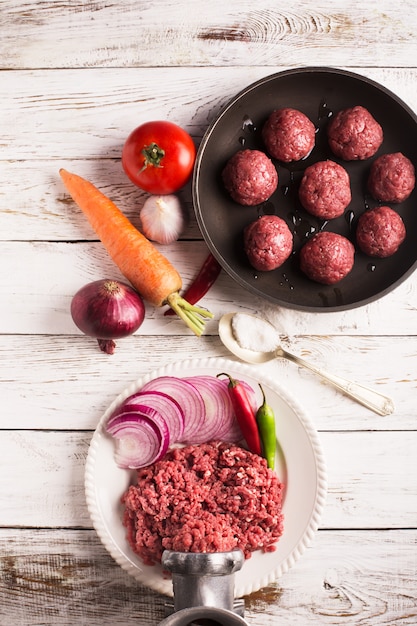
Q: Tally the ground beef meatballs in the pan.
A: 8